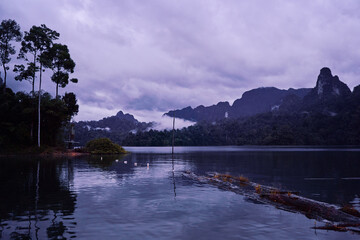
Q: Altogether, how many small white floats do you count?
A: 5